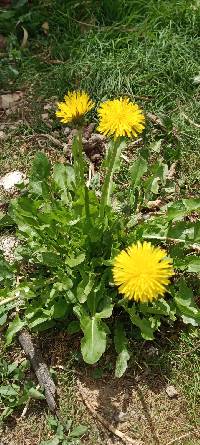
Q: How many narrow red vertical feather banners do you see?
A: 0